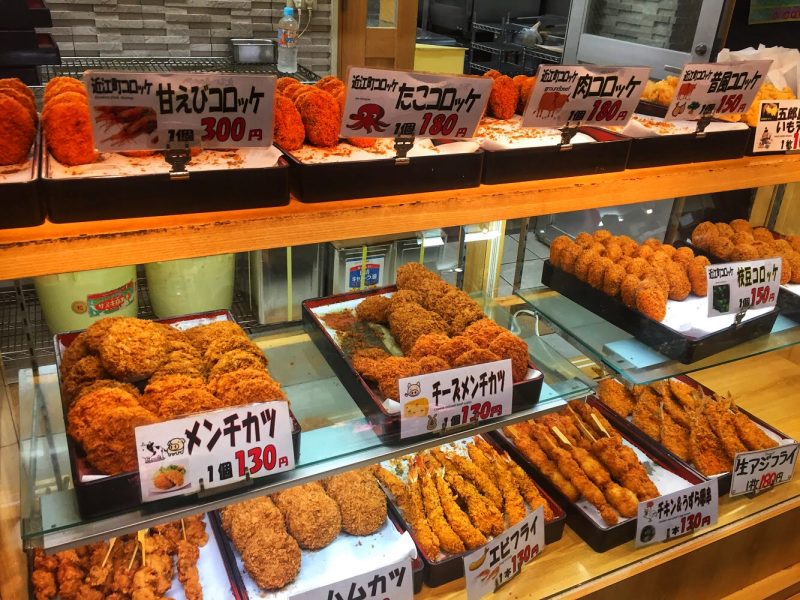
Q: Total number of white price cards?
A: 12